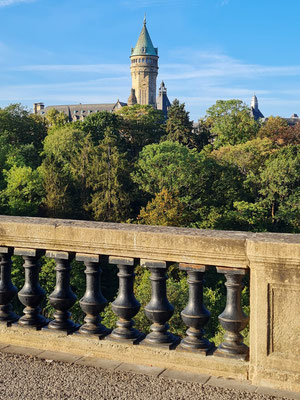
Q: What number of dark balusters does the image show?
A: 8